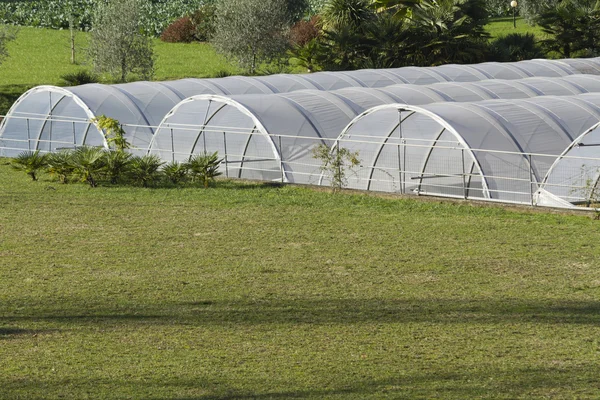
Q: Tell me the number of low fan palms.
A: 7